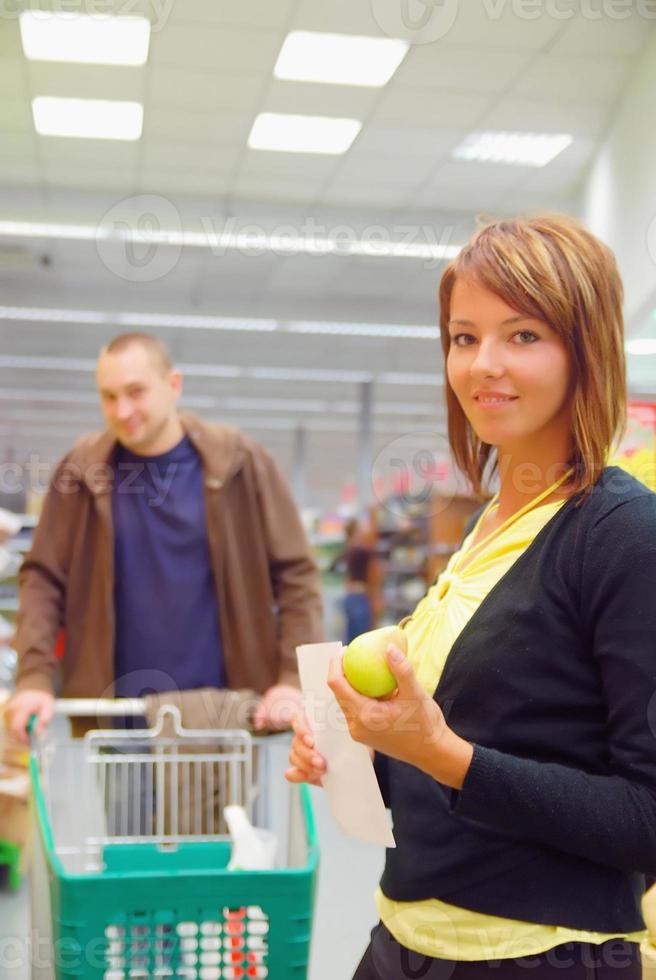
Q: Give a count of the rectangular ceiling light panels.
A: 5